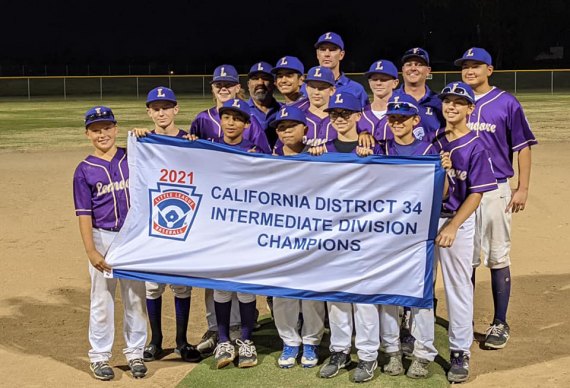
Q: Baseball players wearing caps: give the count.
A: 12